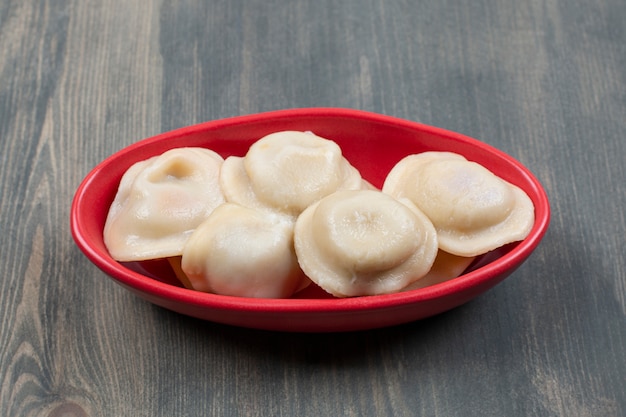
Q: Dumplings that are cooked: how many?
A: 5